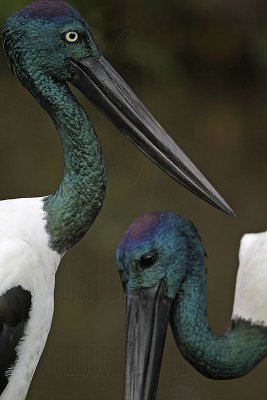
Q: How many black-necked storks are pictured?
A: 2